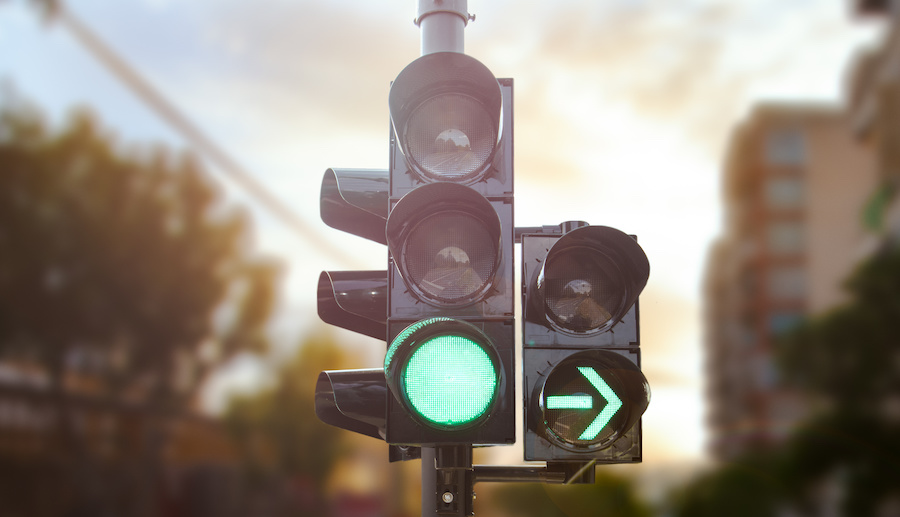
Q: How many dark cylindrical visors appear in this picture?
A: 8